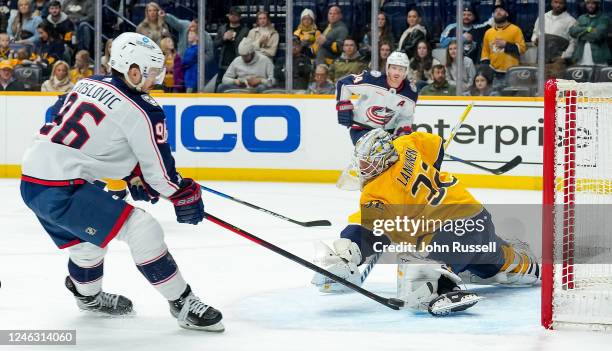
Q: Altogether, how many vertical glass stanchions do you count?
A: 6